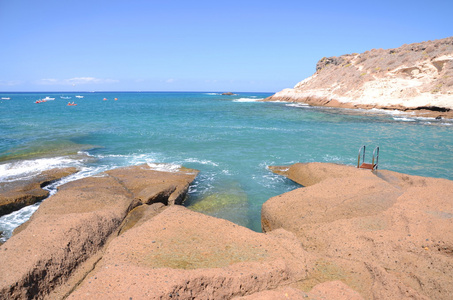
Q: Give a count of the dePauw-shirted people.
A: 0